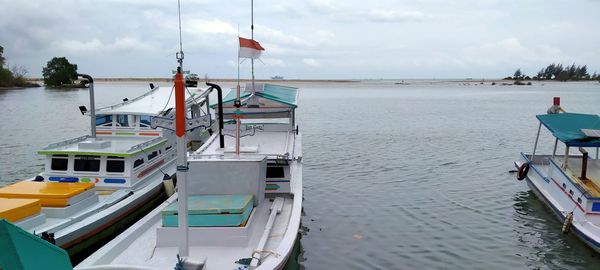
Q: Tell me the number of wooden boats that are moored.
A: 3